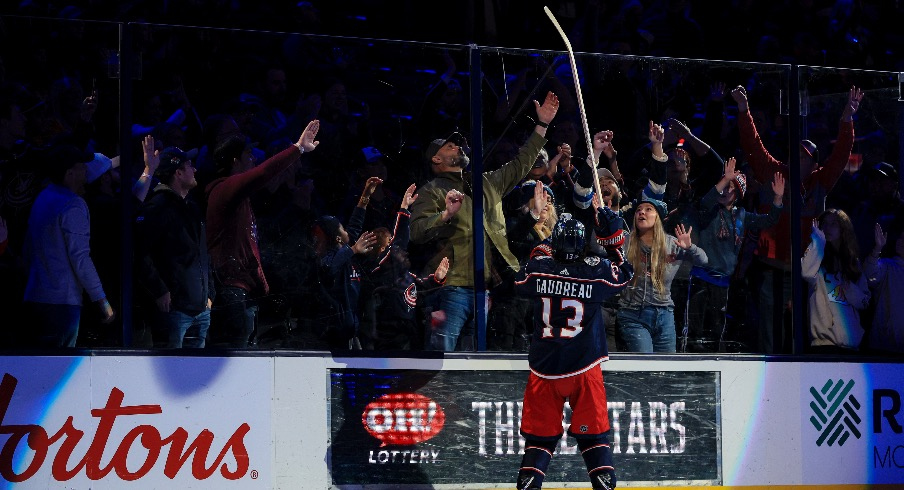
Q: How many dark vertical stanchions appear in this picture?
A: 3